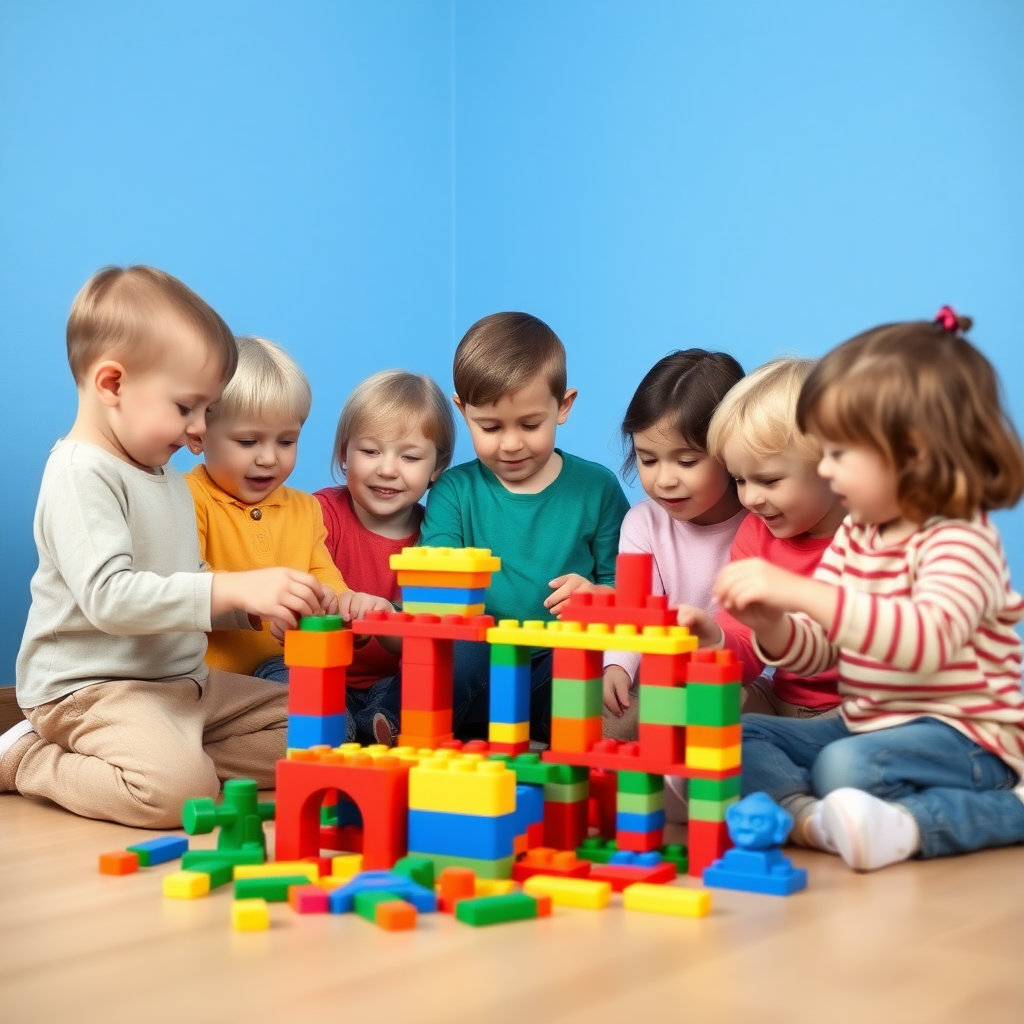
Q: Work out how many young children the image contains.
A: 7